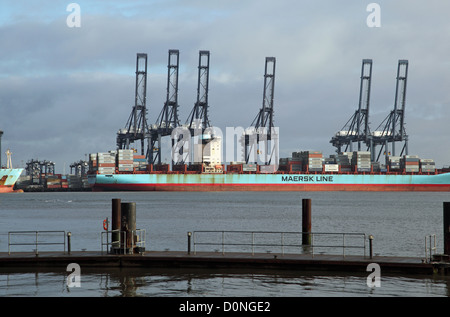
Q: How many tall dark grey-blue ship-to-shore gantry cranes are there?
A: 6